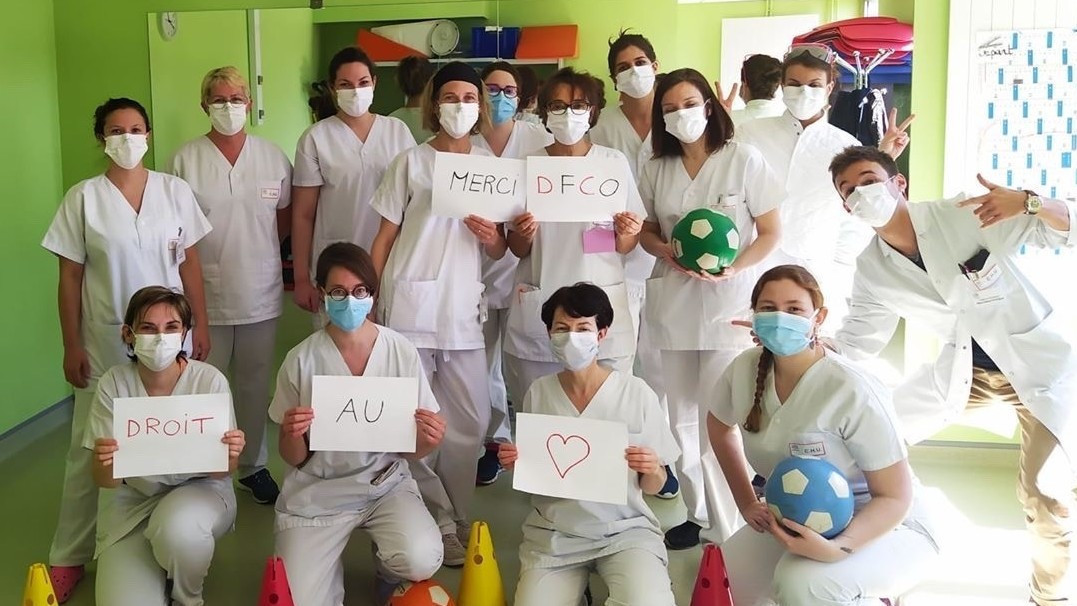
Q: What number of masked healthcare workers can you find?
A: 14